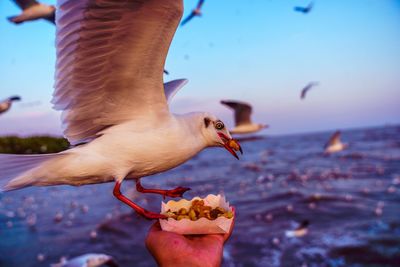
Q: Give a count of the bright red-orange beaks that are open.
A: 1